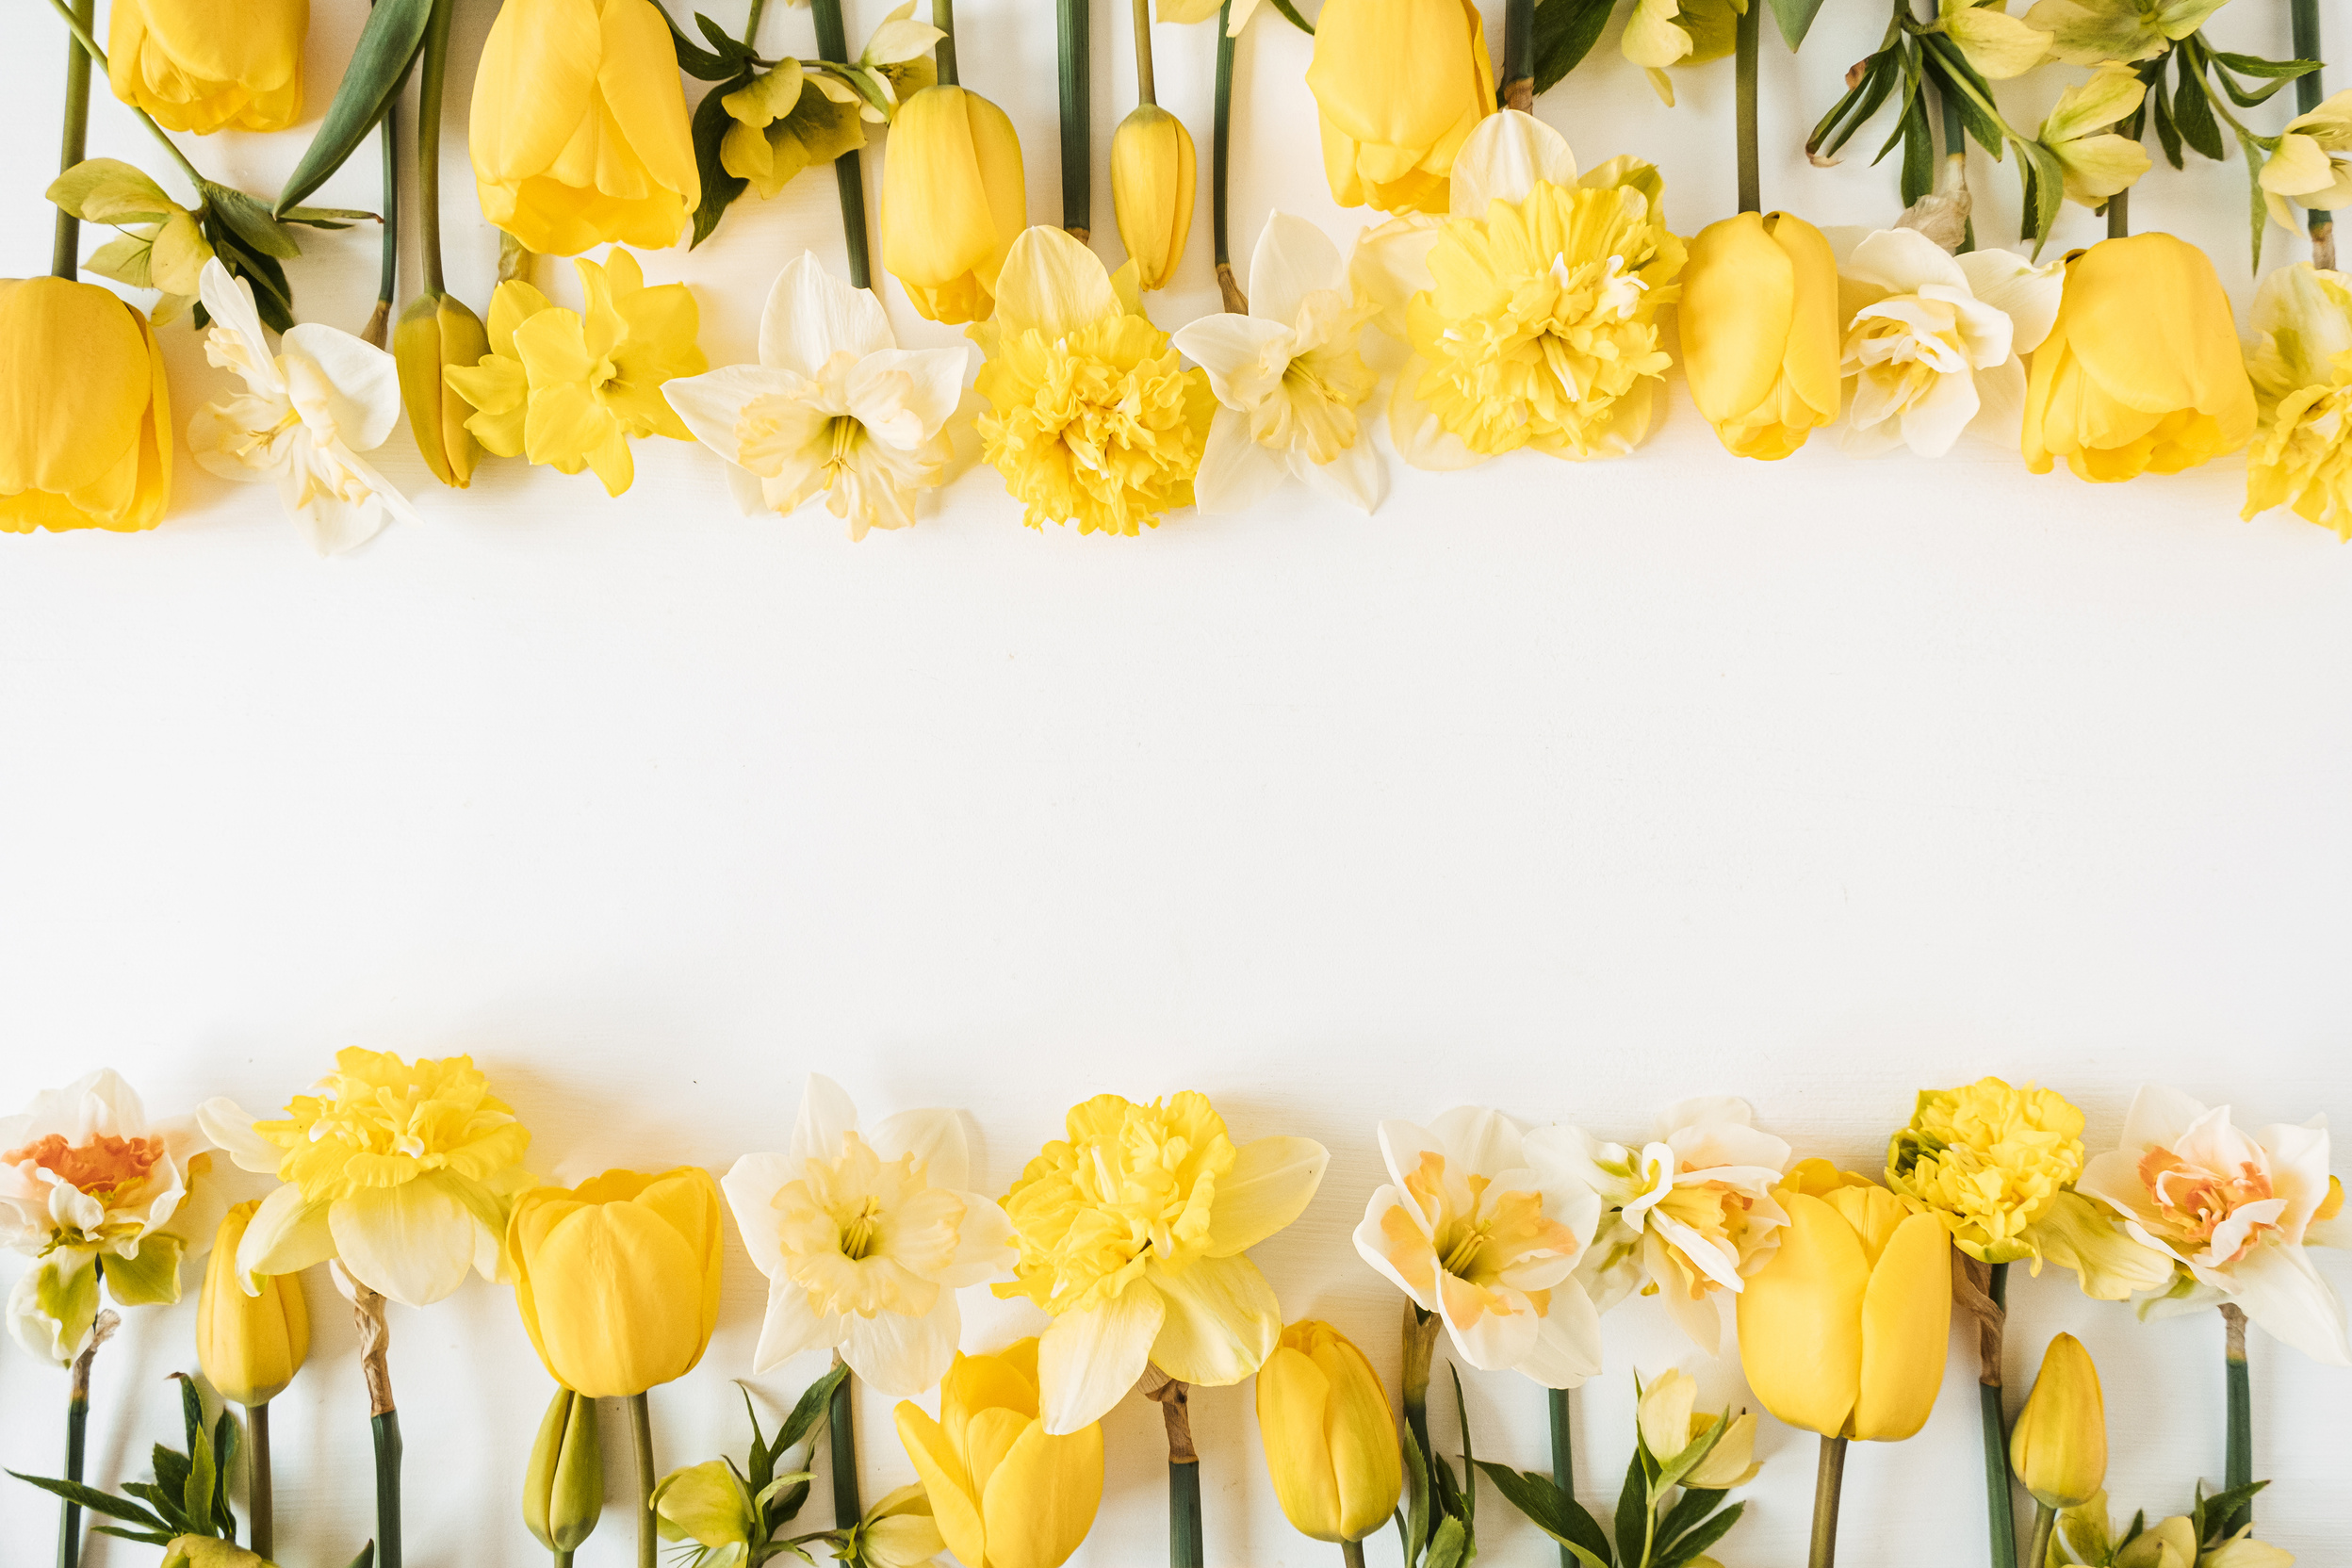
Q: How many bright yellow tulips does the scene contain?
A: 14